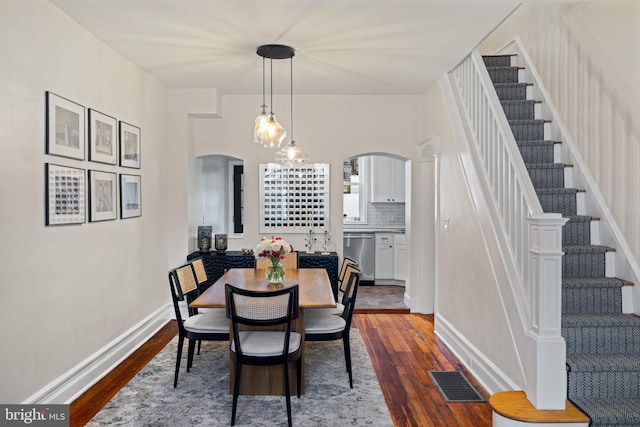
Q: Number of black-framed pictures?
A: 6